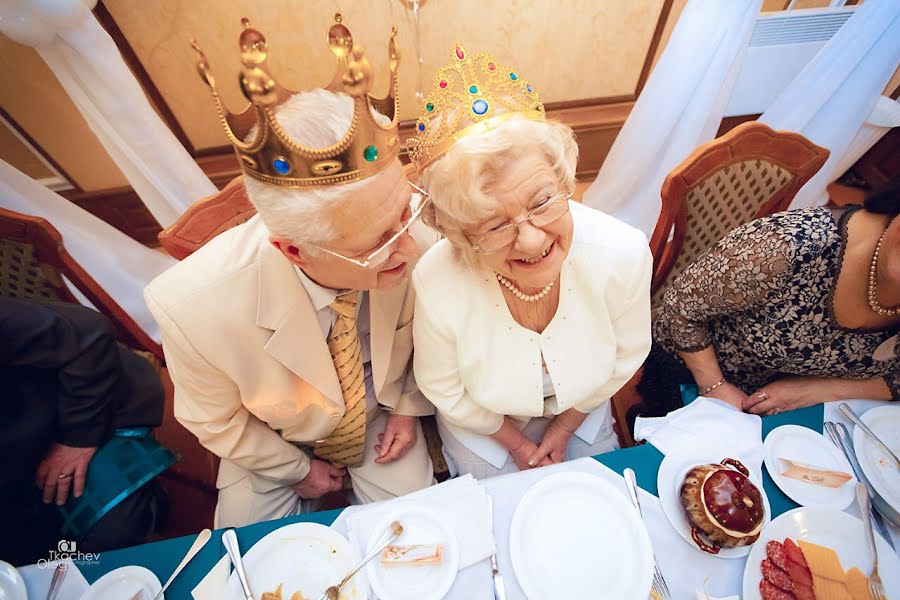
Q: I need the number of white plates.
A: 9